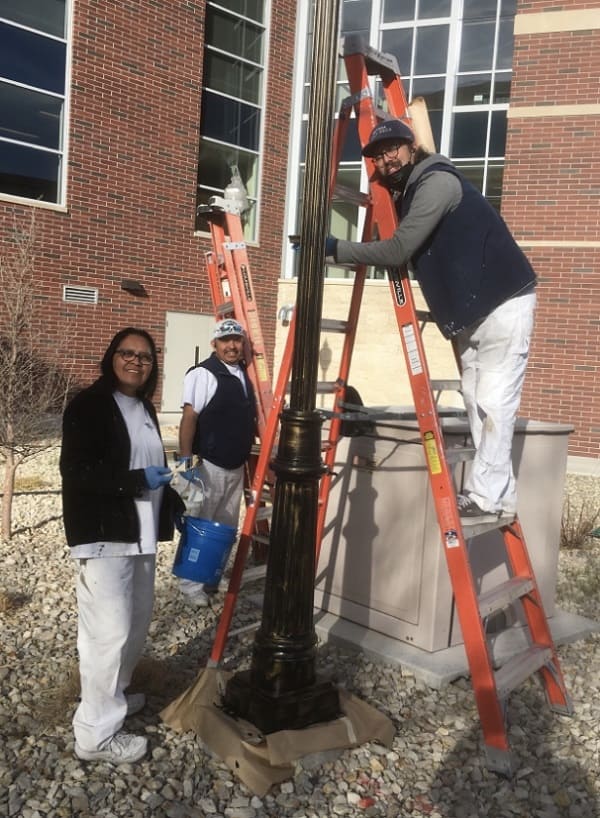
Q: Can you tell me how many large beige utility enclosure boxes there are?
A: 1